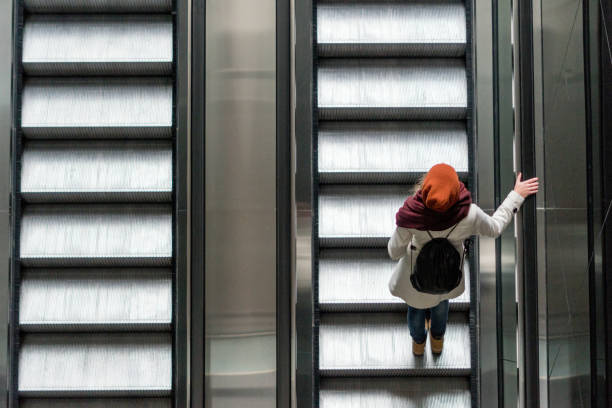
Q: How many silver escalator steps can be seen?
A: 13